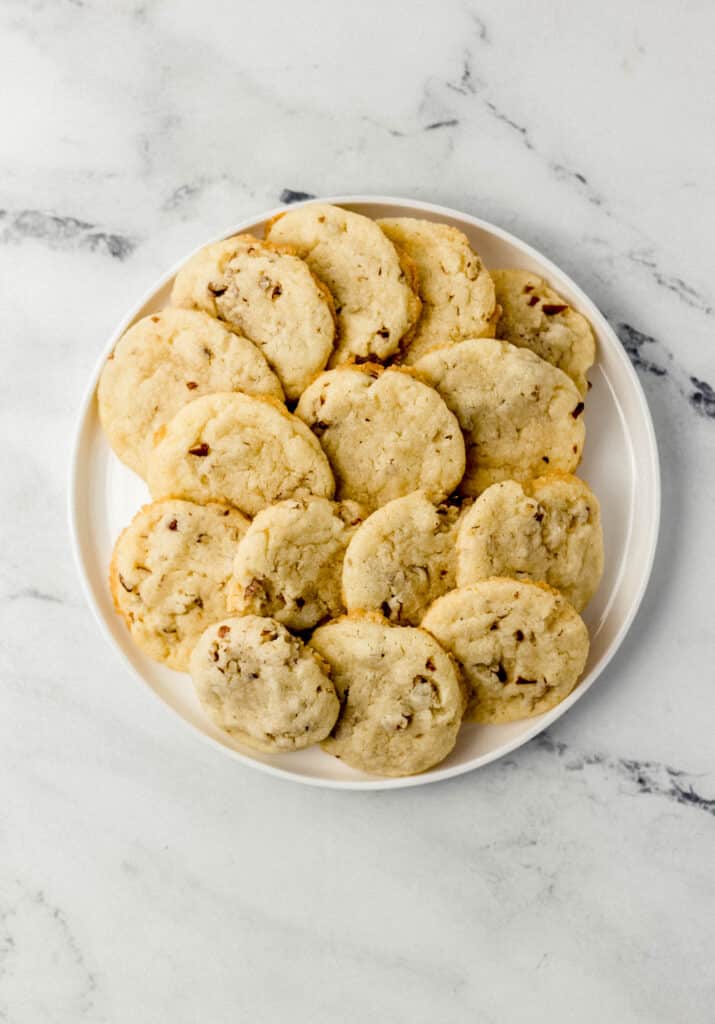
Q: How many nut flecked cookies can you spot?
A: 15